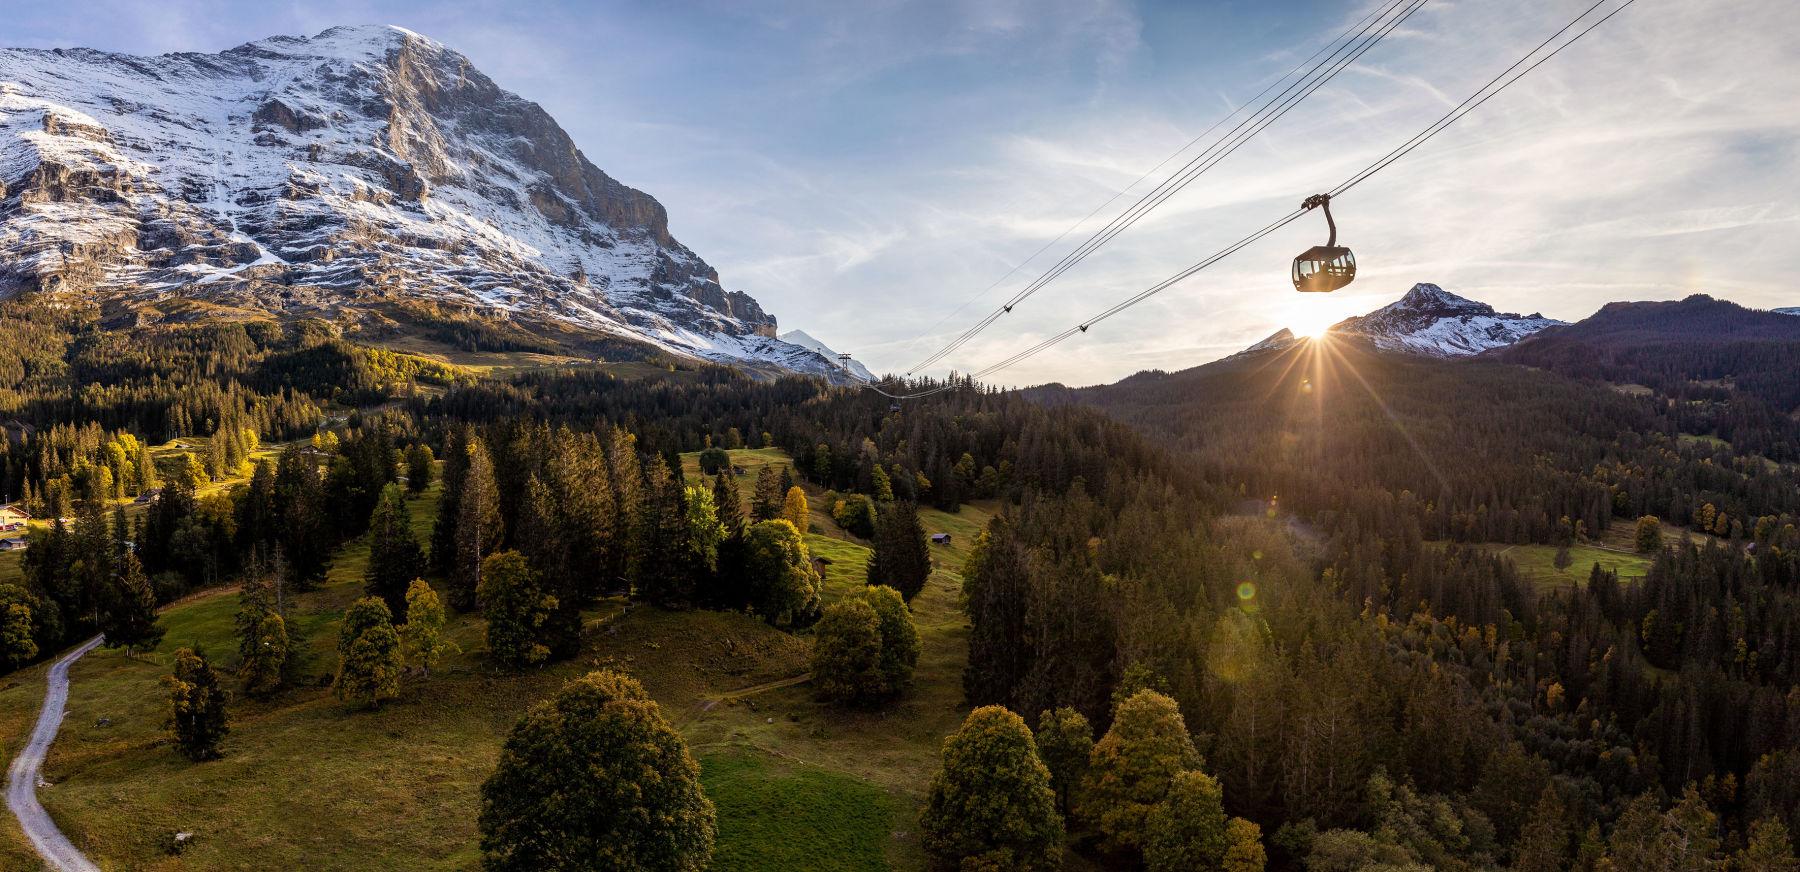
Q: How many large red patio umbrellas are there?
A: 0